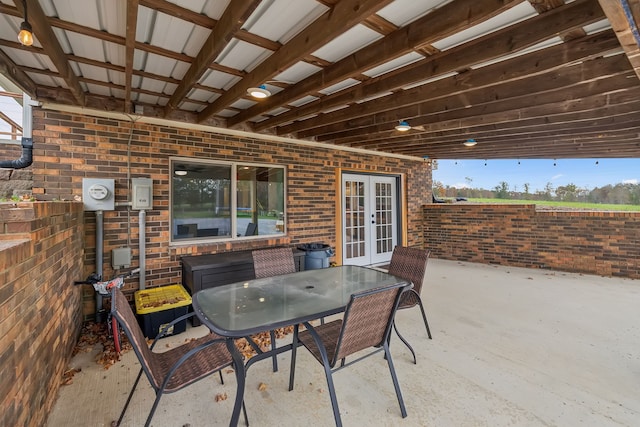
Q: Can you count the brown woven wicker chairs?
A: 4